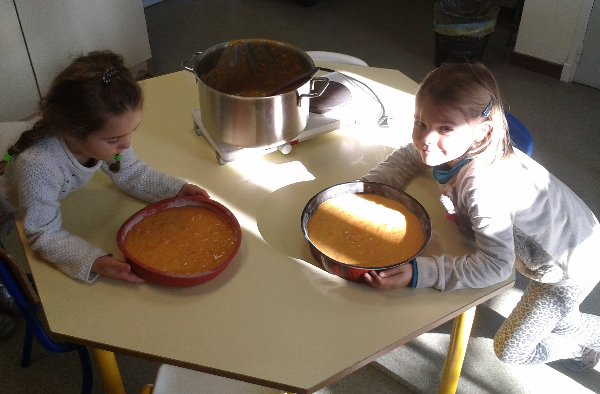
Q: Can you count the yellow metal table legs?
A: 2